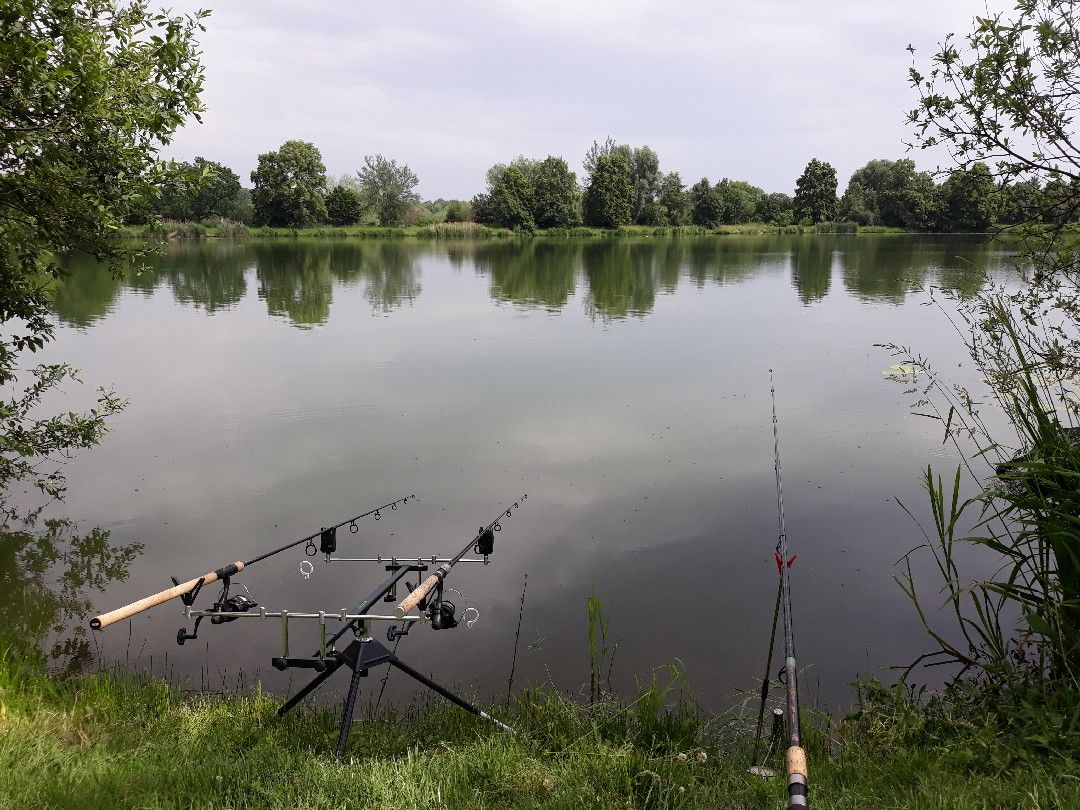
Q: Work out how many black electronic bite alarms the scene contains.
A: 2